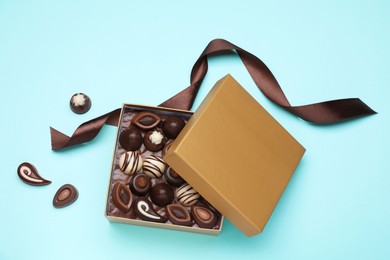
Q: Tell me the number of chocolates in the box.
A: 15